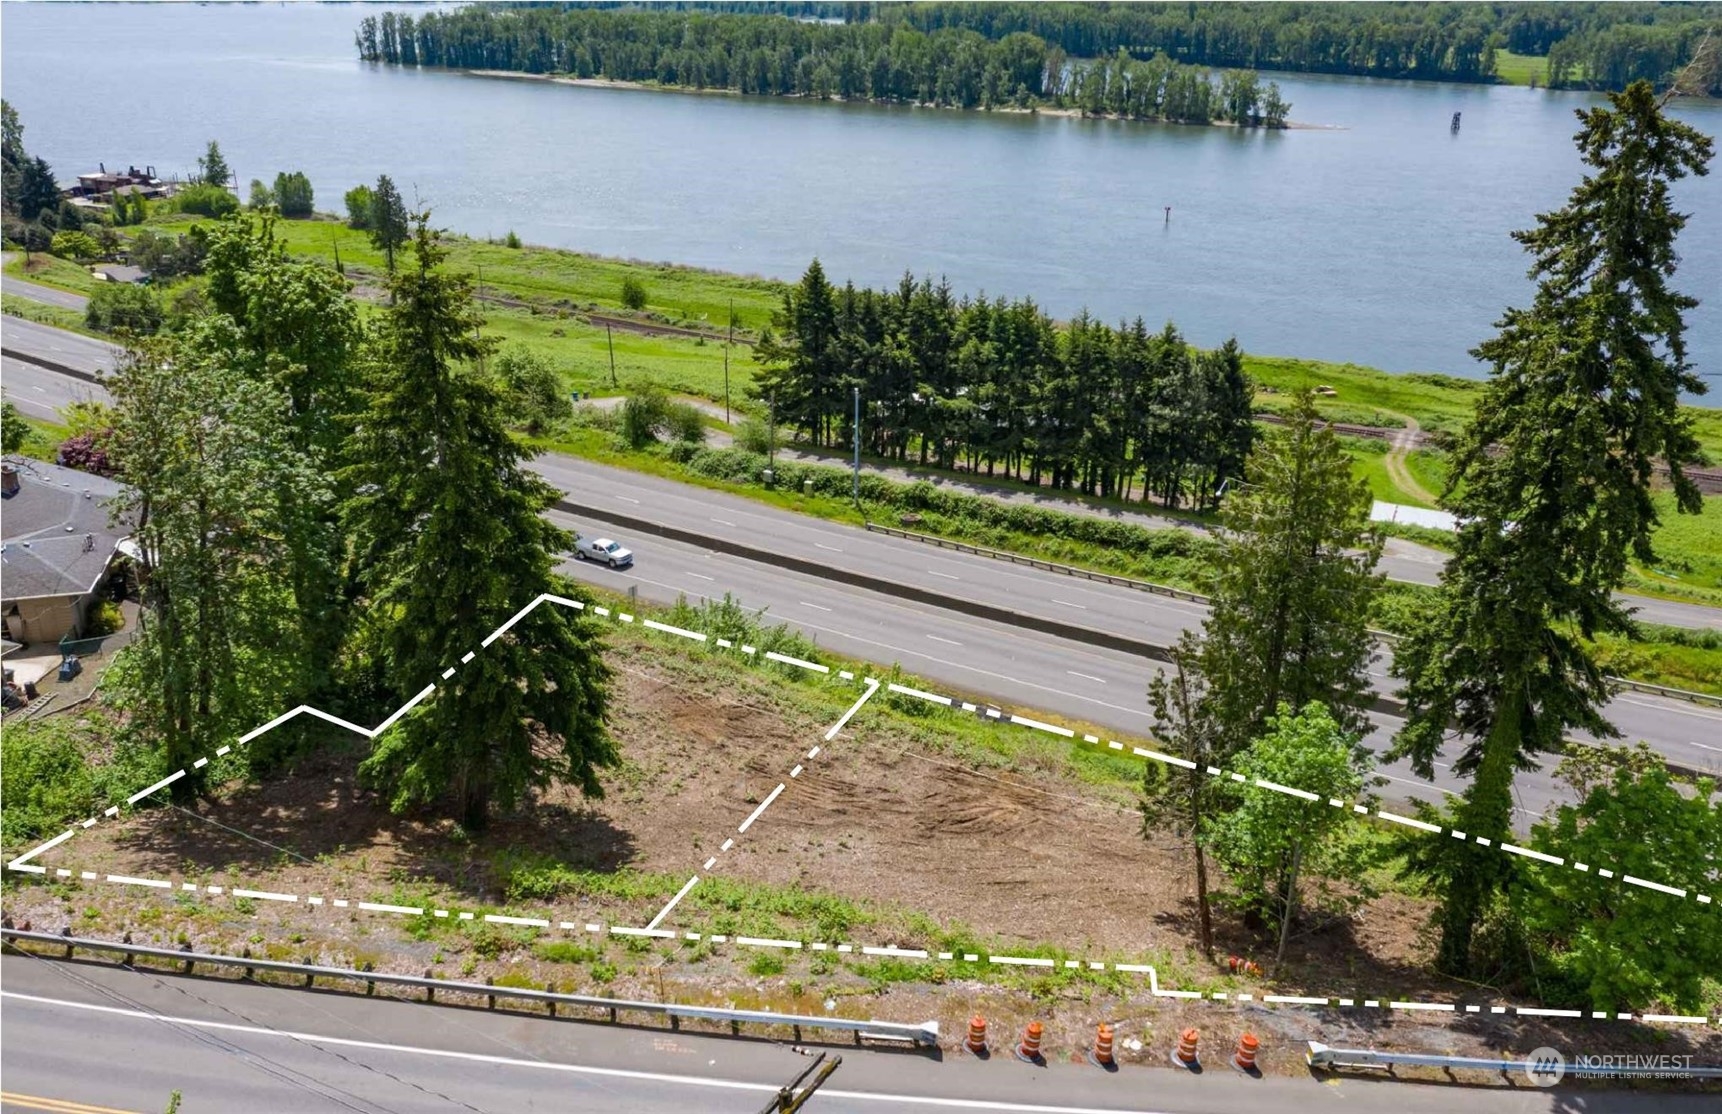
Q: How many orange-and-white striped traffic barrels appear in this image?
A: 5